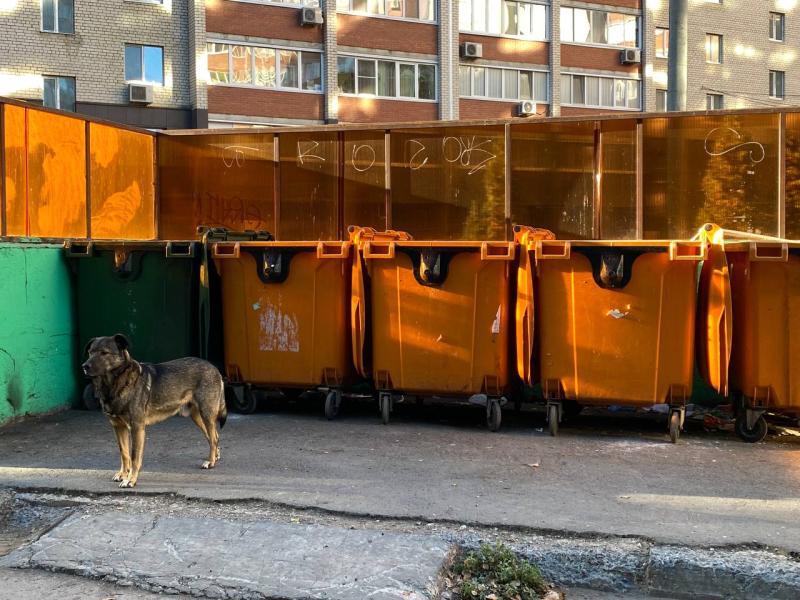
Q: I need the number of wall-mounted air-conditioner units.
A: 5